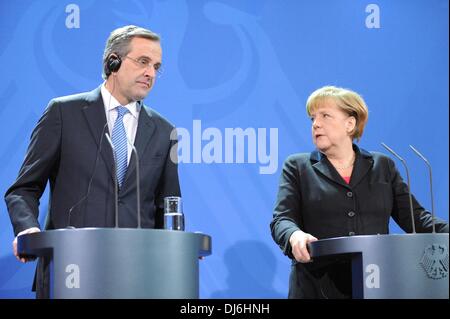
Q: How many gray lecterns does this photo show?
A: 2